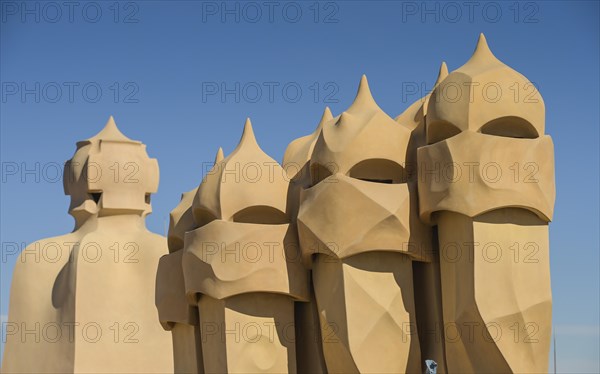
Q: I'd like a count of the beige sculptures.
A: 7